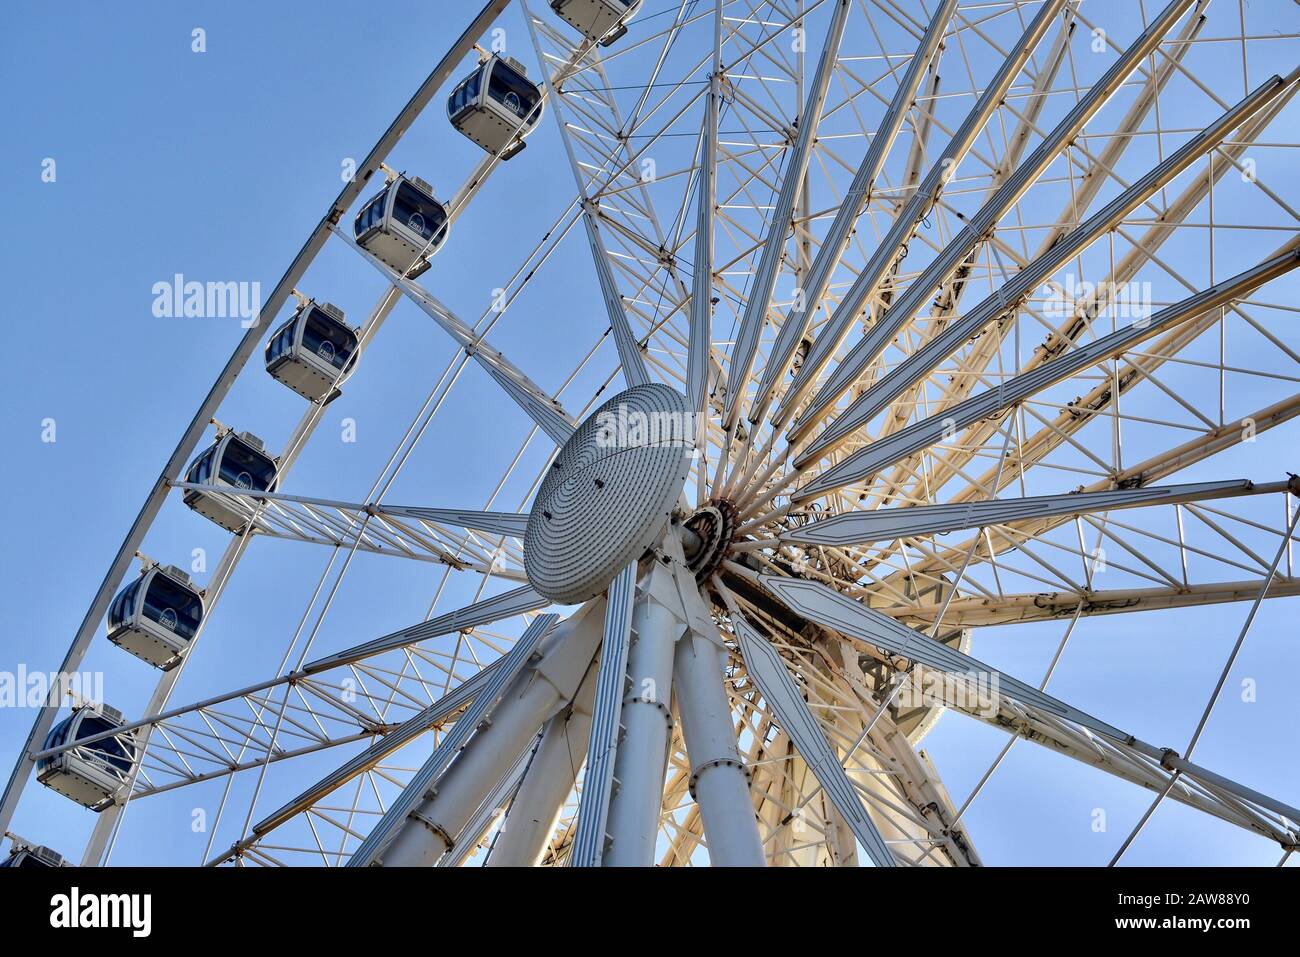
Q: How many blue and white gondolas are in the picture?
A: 8